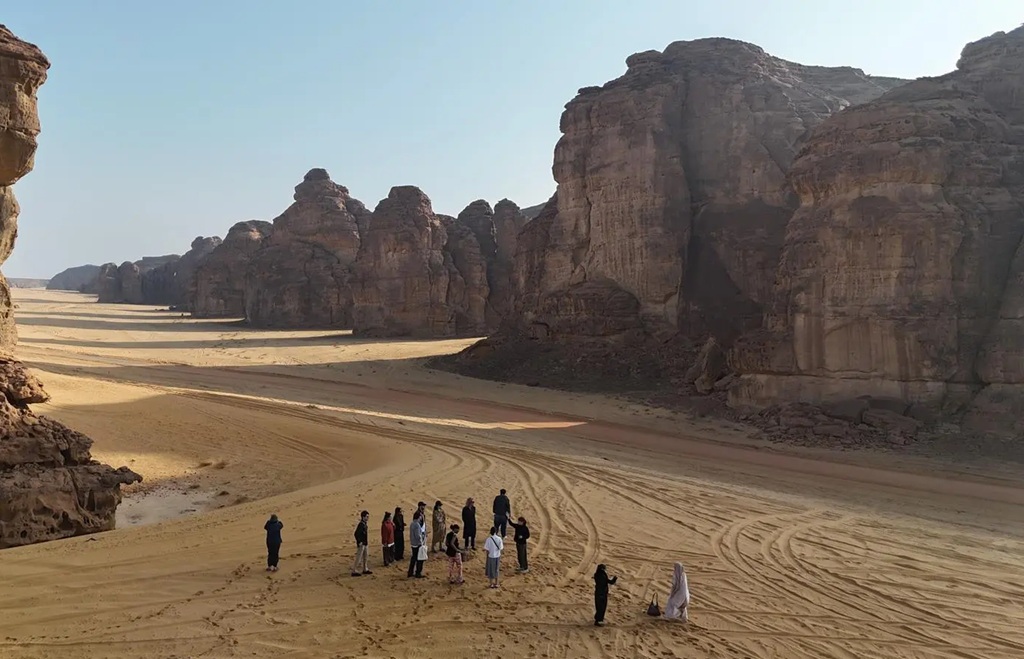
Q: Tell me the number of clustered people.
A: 11